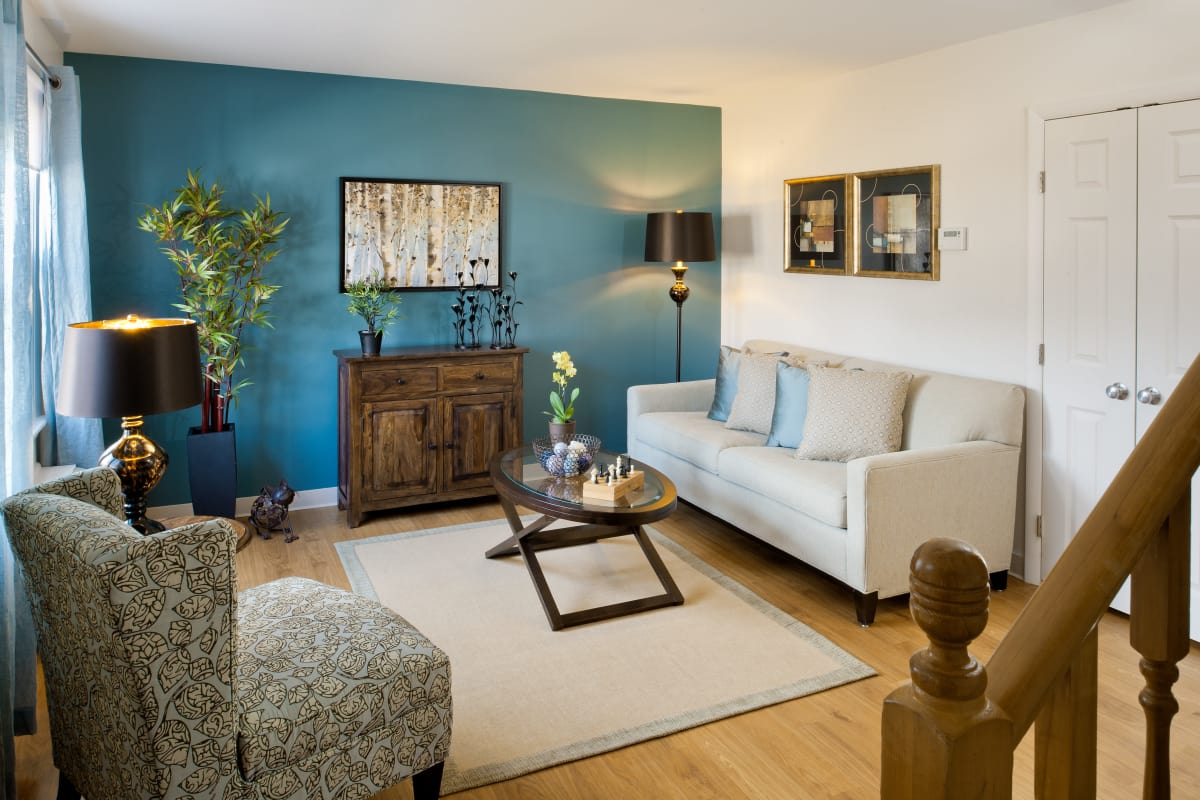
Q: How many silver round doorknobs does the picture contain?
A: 2